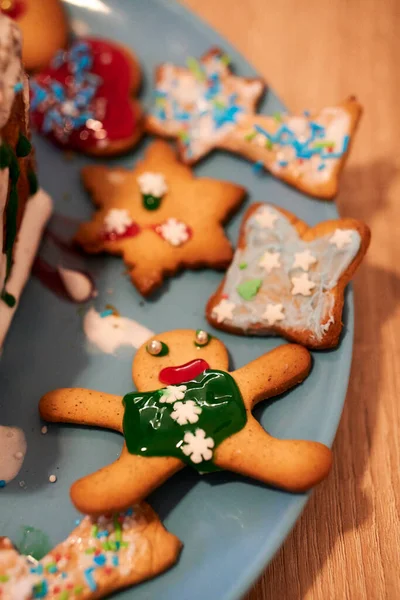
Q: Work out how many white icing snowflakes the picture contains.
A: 6